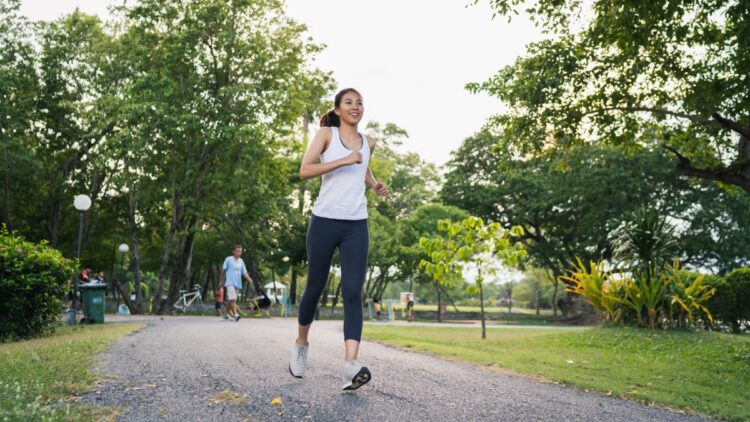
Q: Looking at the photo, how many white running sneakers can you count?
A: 2